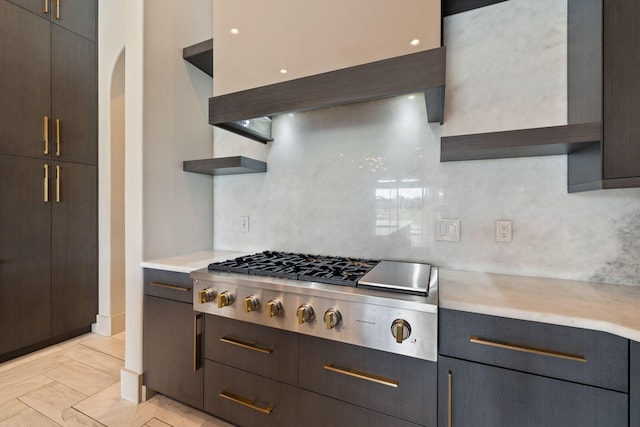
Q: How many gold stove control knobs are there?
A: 7